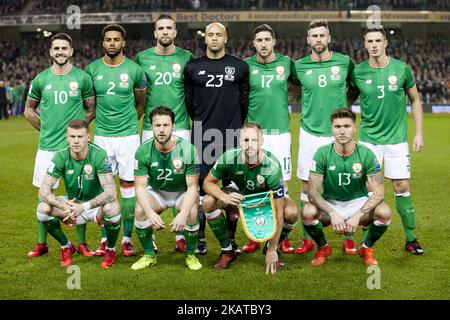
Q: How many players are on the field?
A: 11